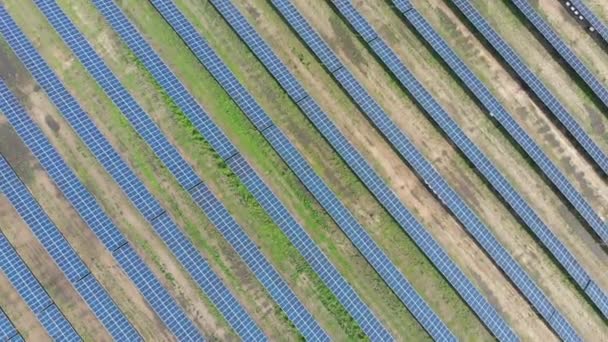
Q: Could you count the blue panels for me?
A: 15